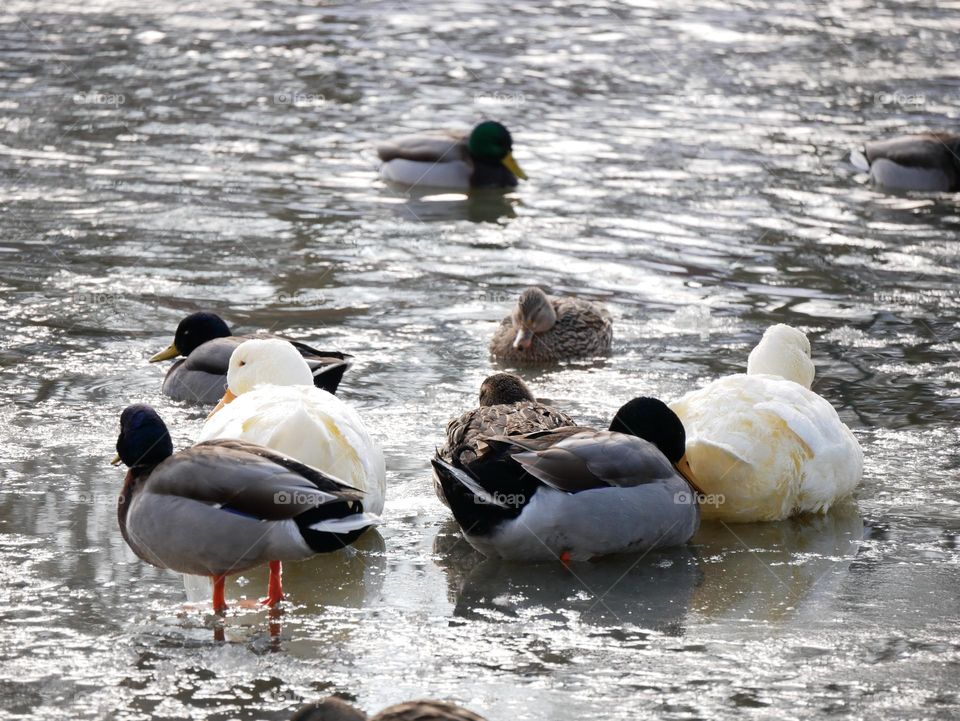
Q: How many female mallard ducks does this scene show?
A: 2